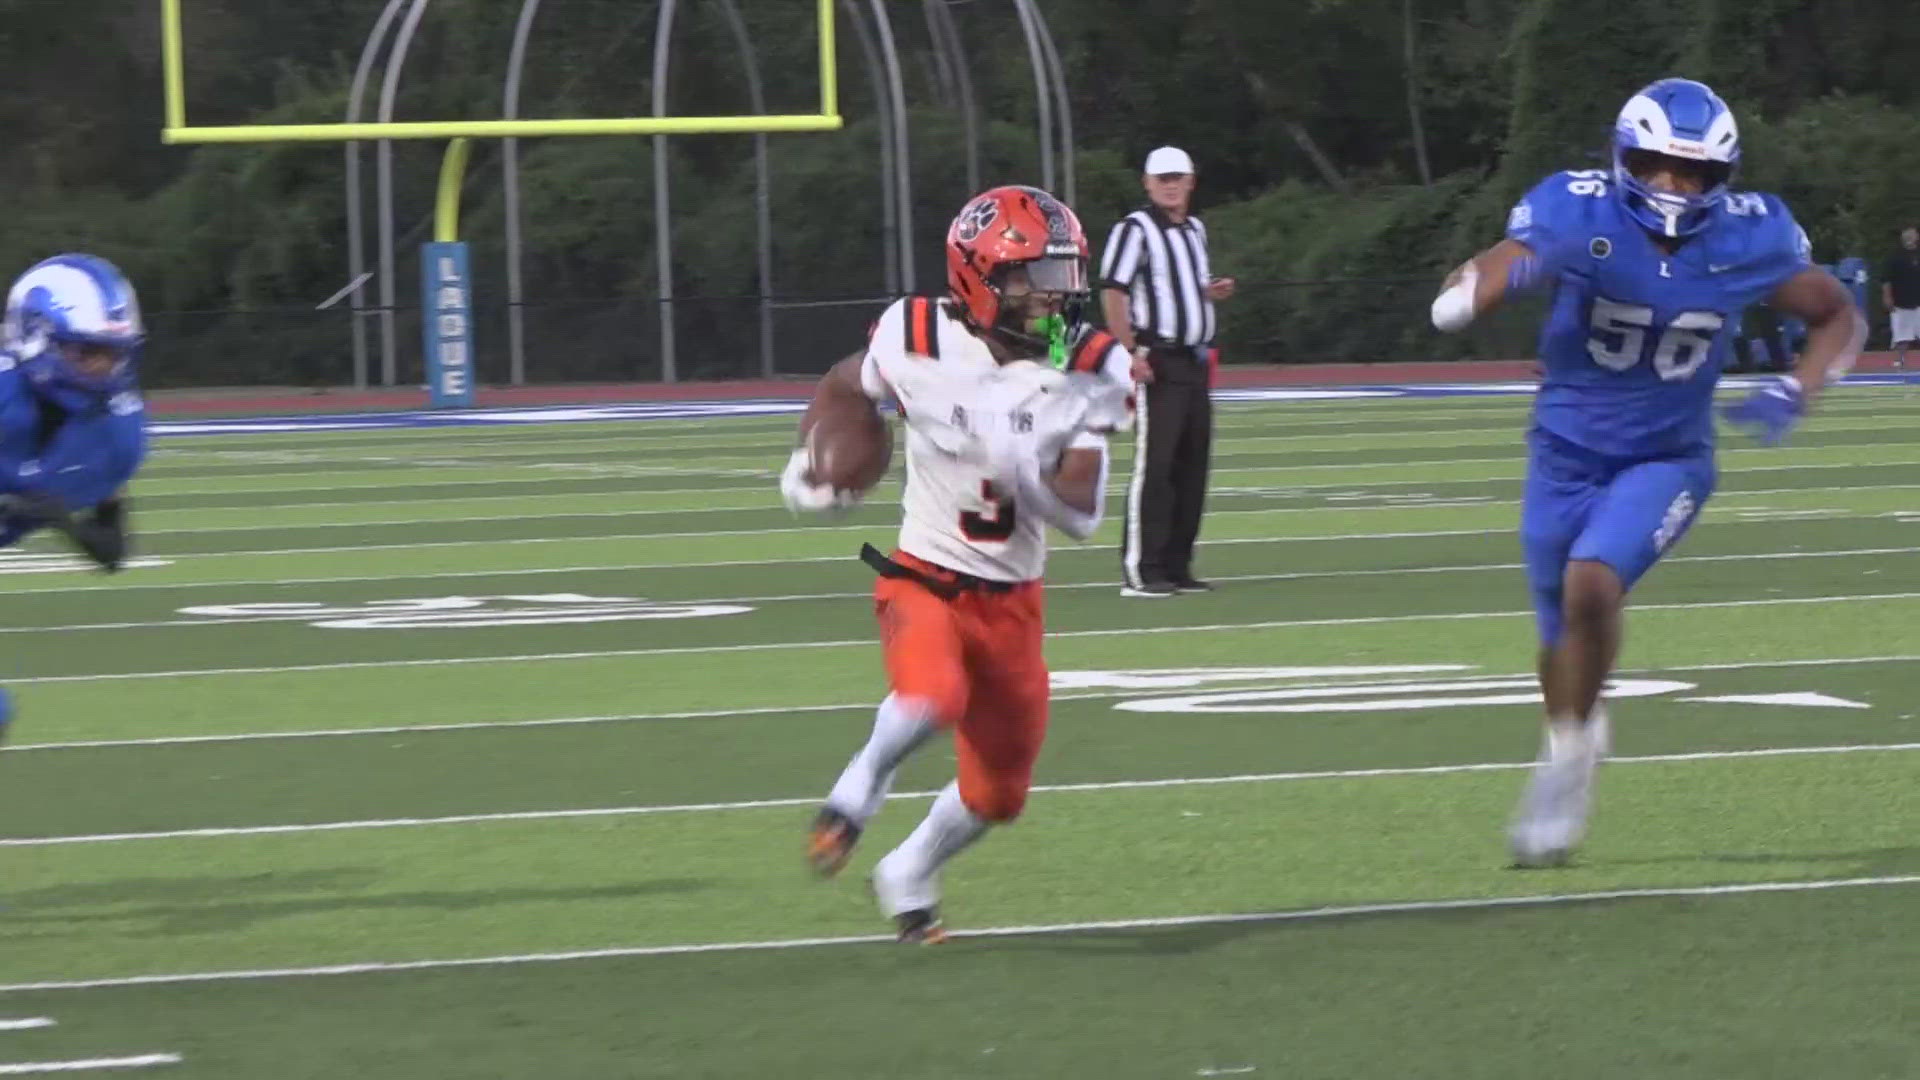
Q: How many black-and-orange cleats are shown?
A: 2